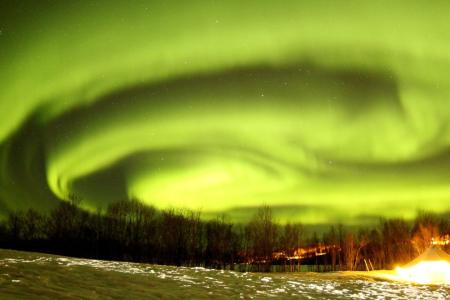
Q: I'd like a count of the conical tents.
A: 1